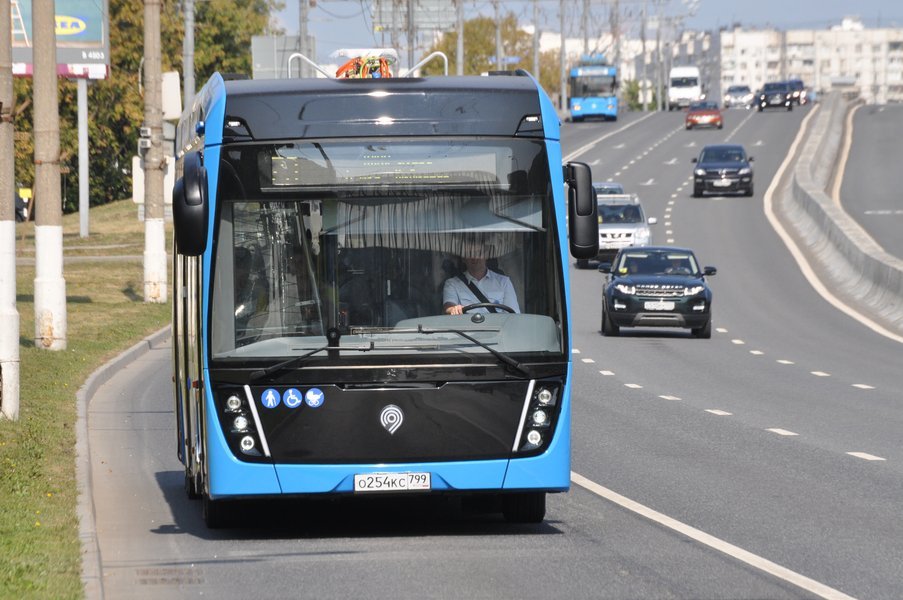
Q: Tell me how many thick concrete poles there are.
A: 3